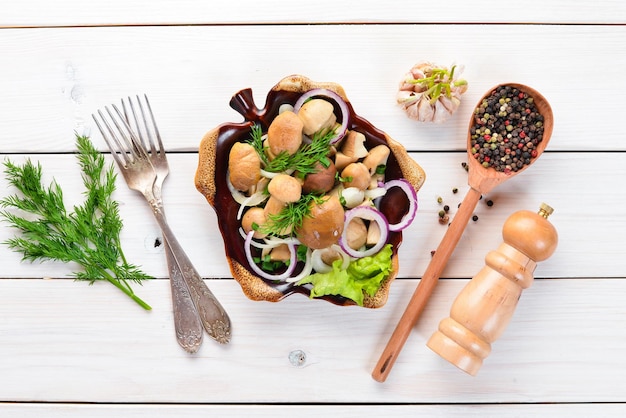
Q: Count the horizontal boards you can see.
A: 5